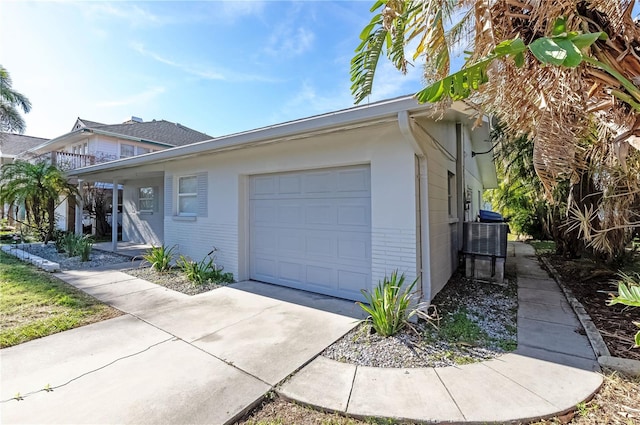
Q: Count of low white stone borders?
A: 1